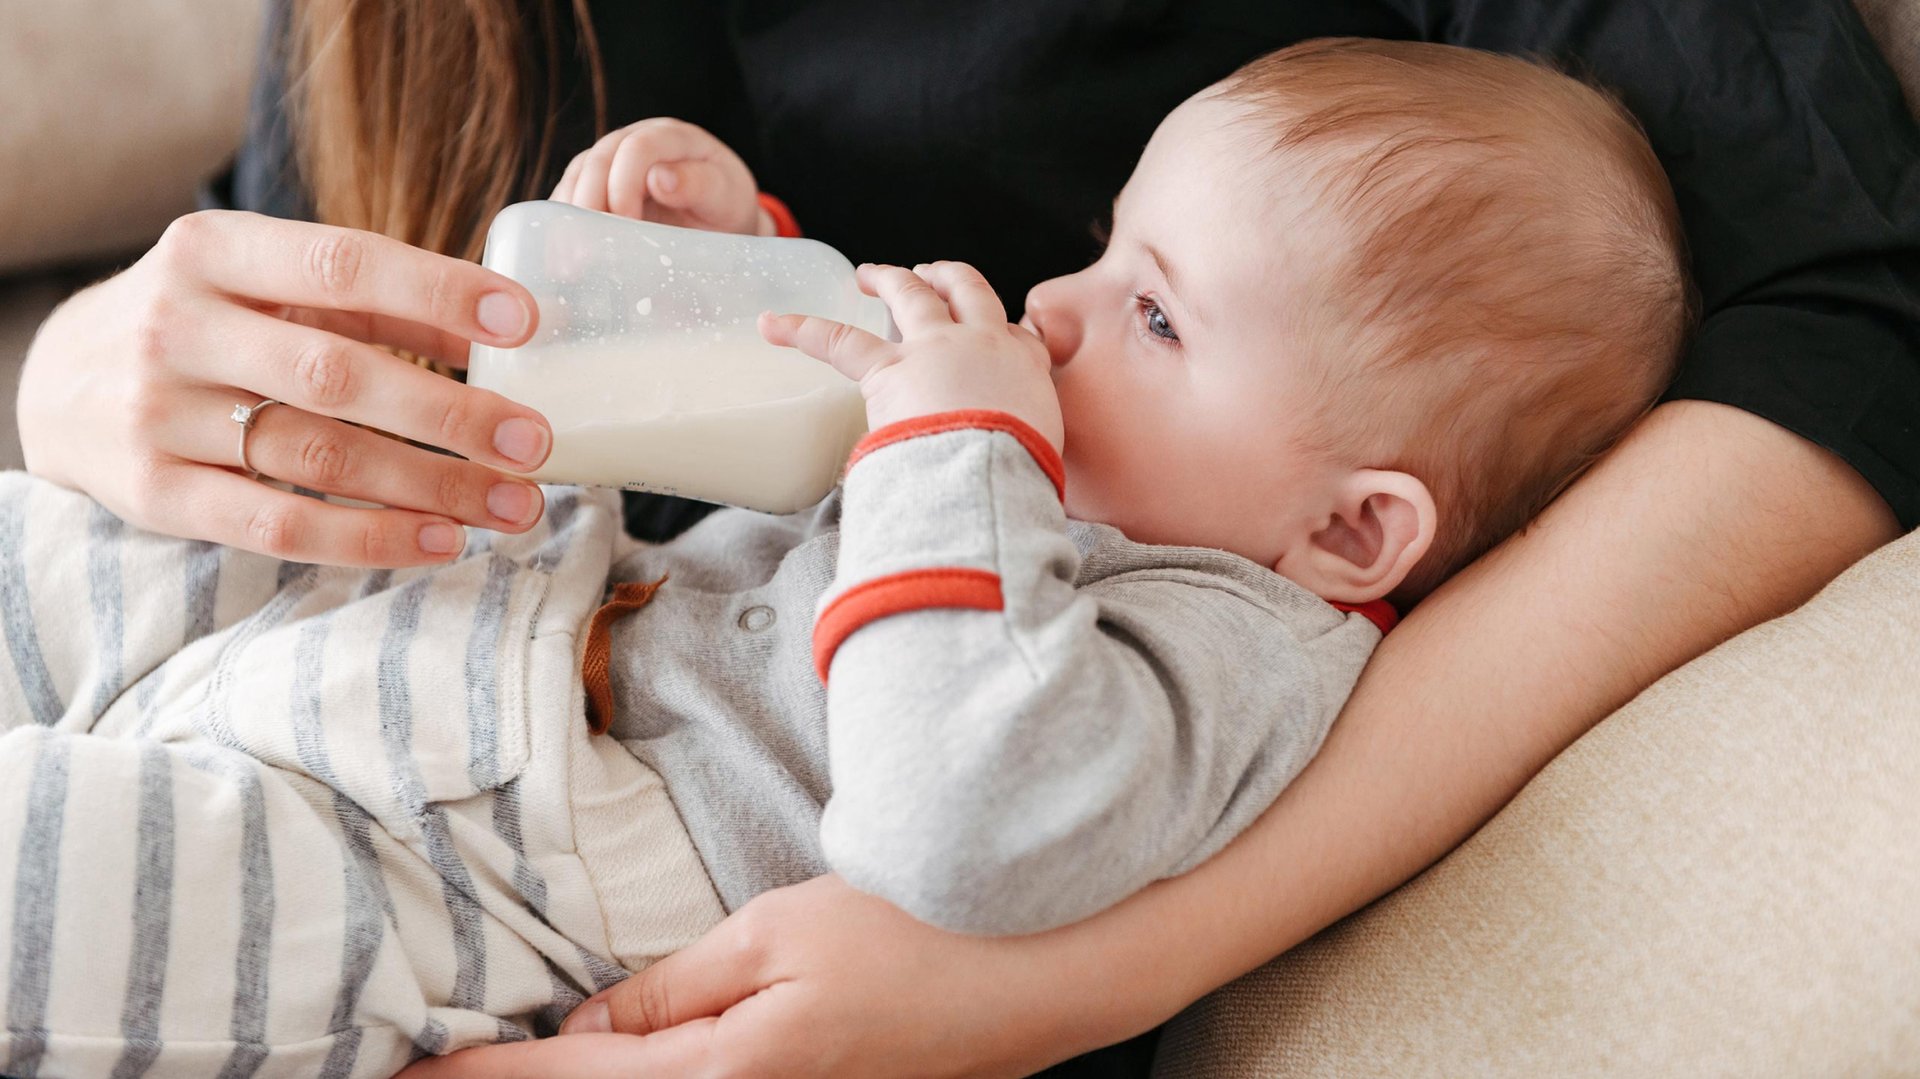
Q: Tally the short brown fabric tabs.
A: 1